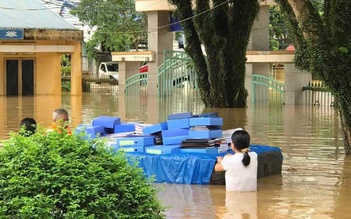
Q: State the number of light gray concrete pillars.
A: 4